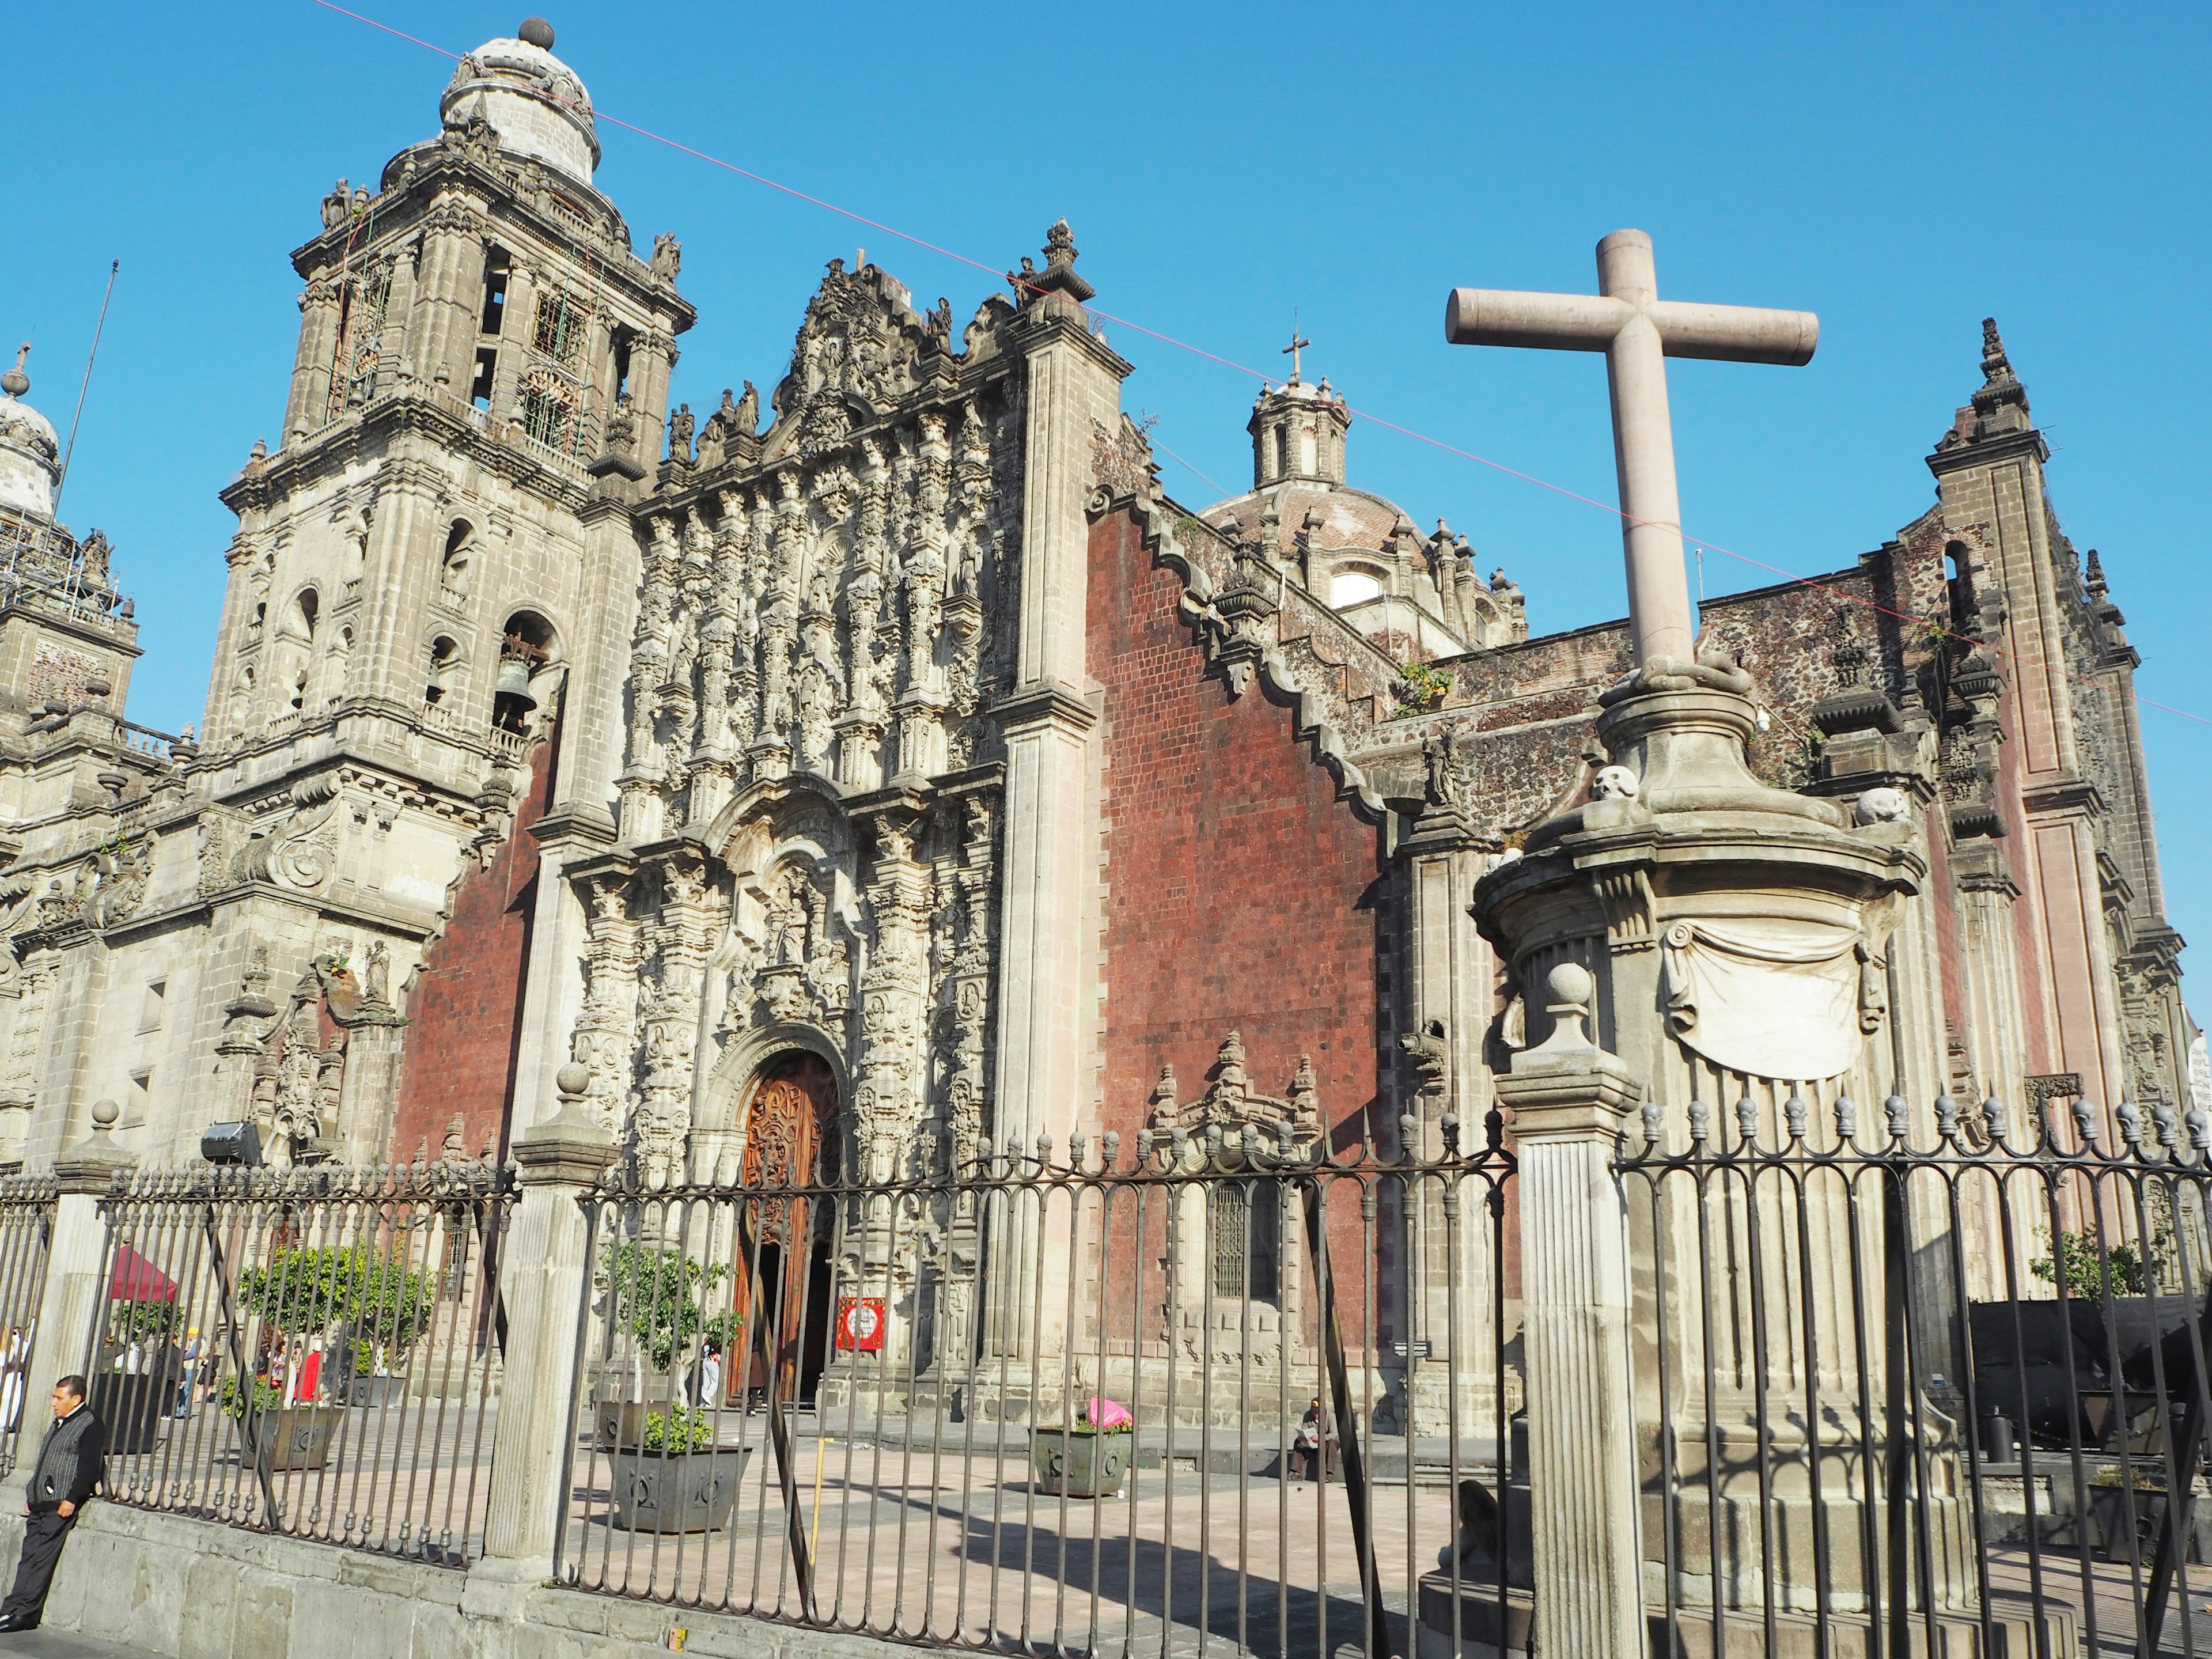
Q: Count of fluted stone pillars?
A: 3